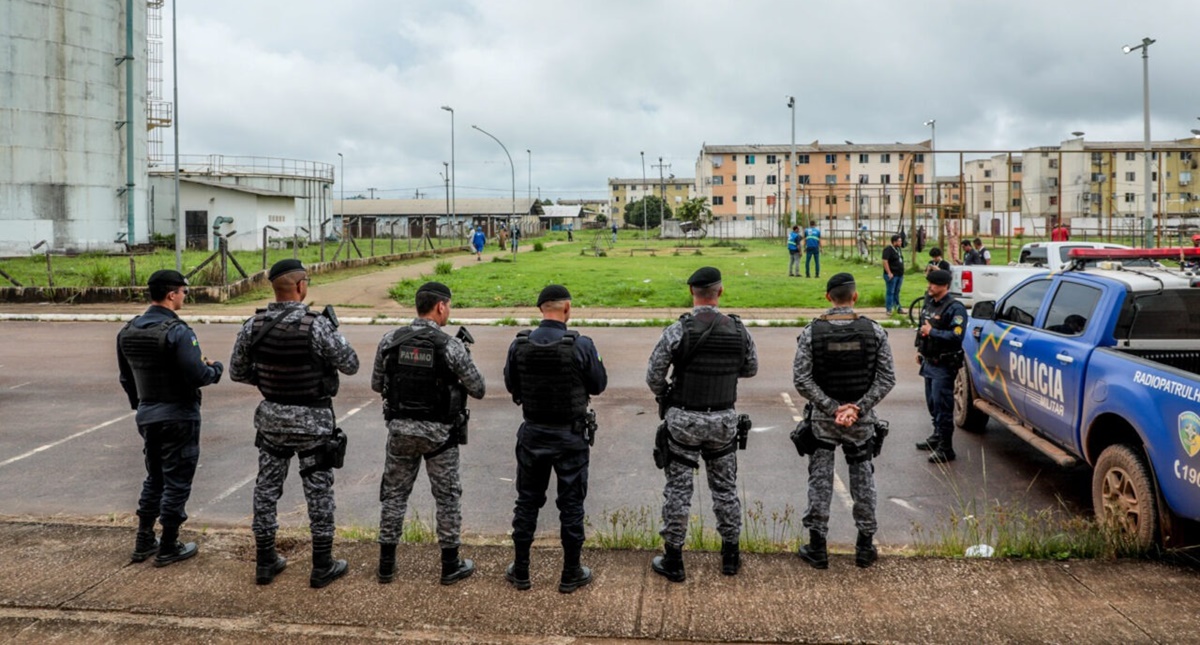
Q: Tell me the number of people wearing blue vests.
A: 2